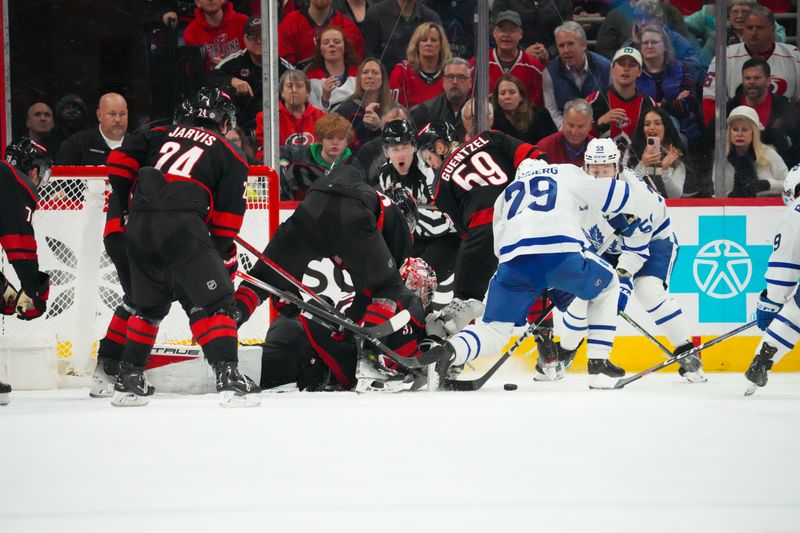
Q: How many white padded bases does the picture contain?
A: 1